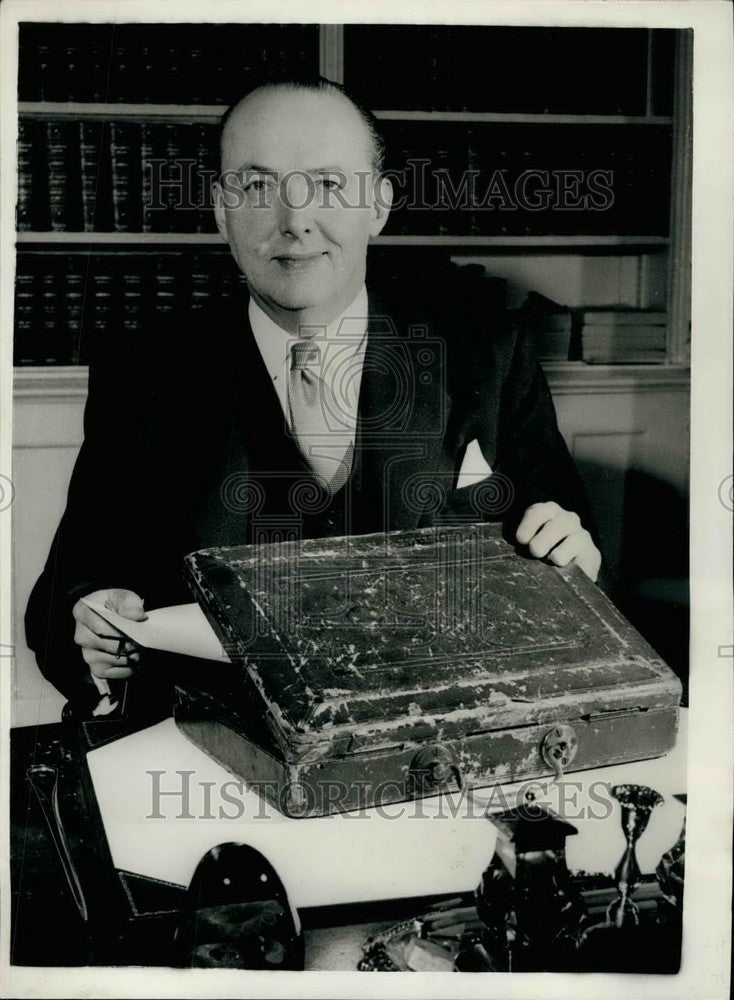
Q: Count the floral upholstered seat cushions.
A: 0